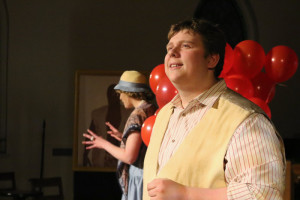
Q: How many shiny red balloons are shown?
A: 10